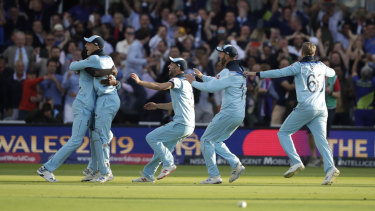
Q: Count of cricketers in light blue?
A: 5